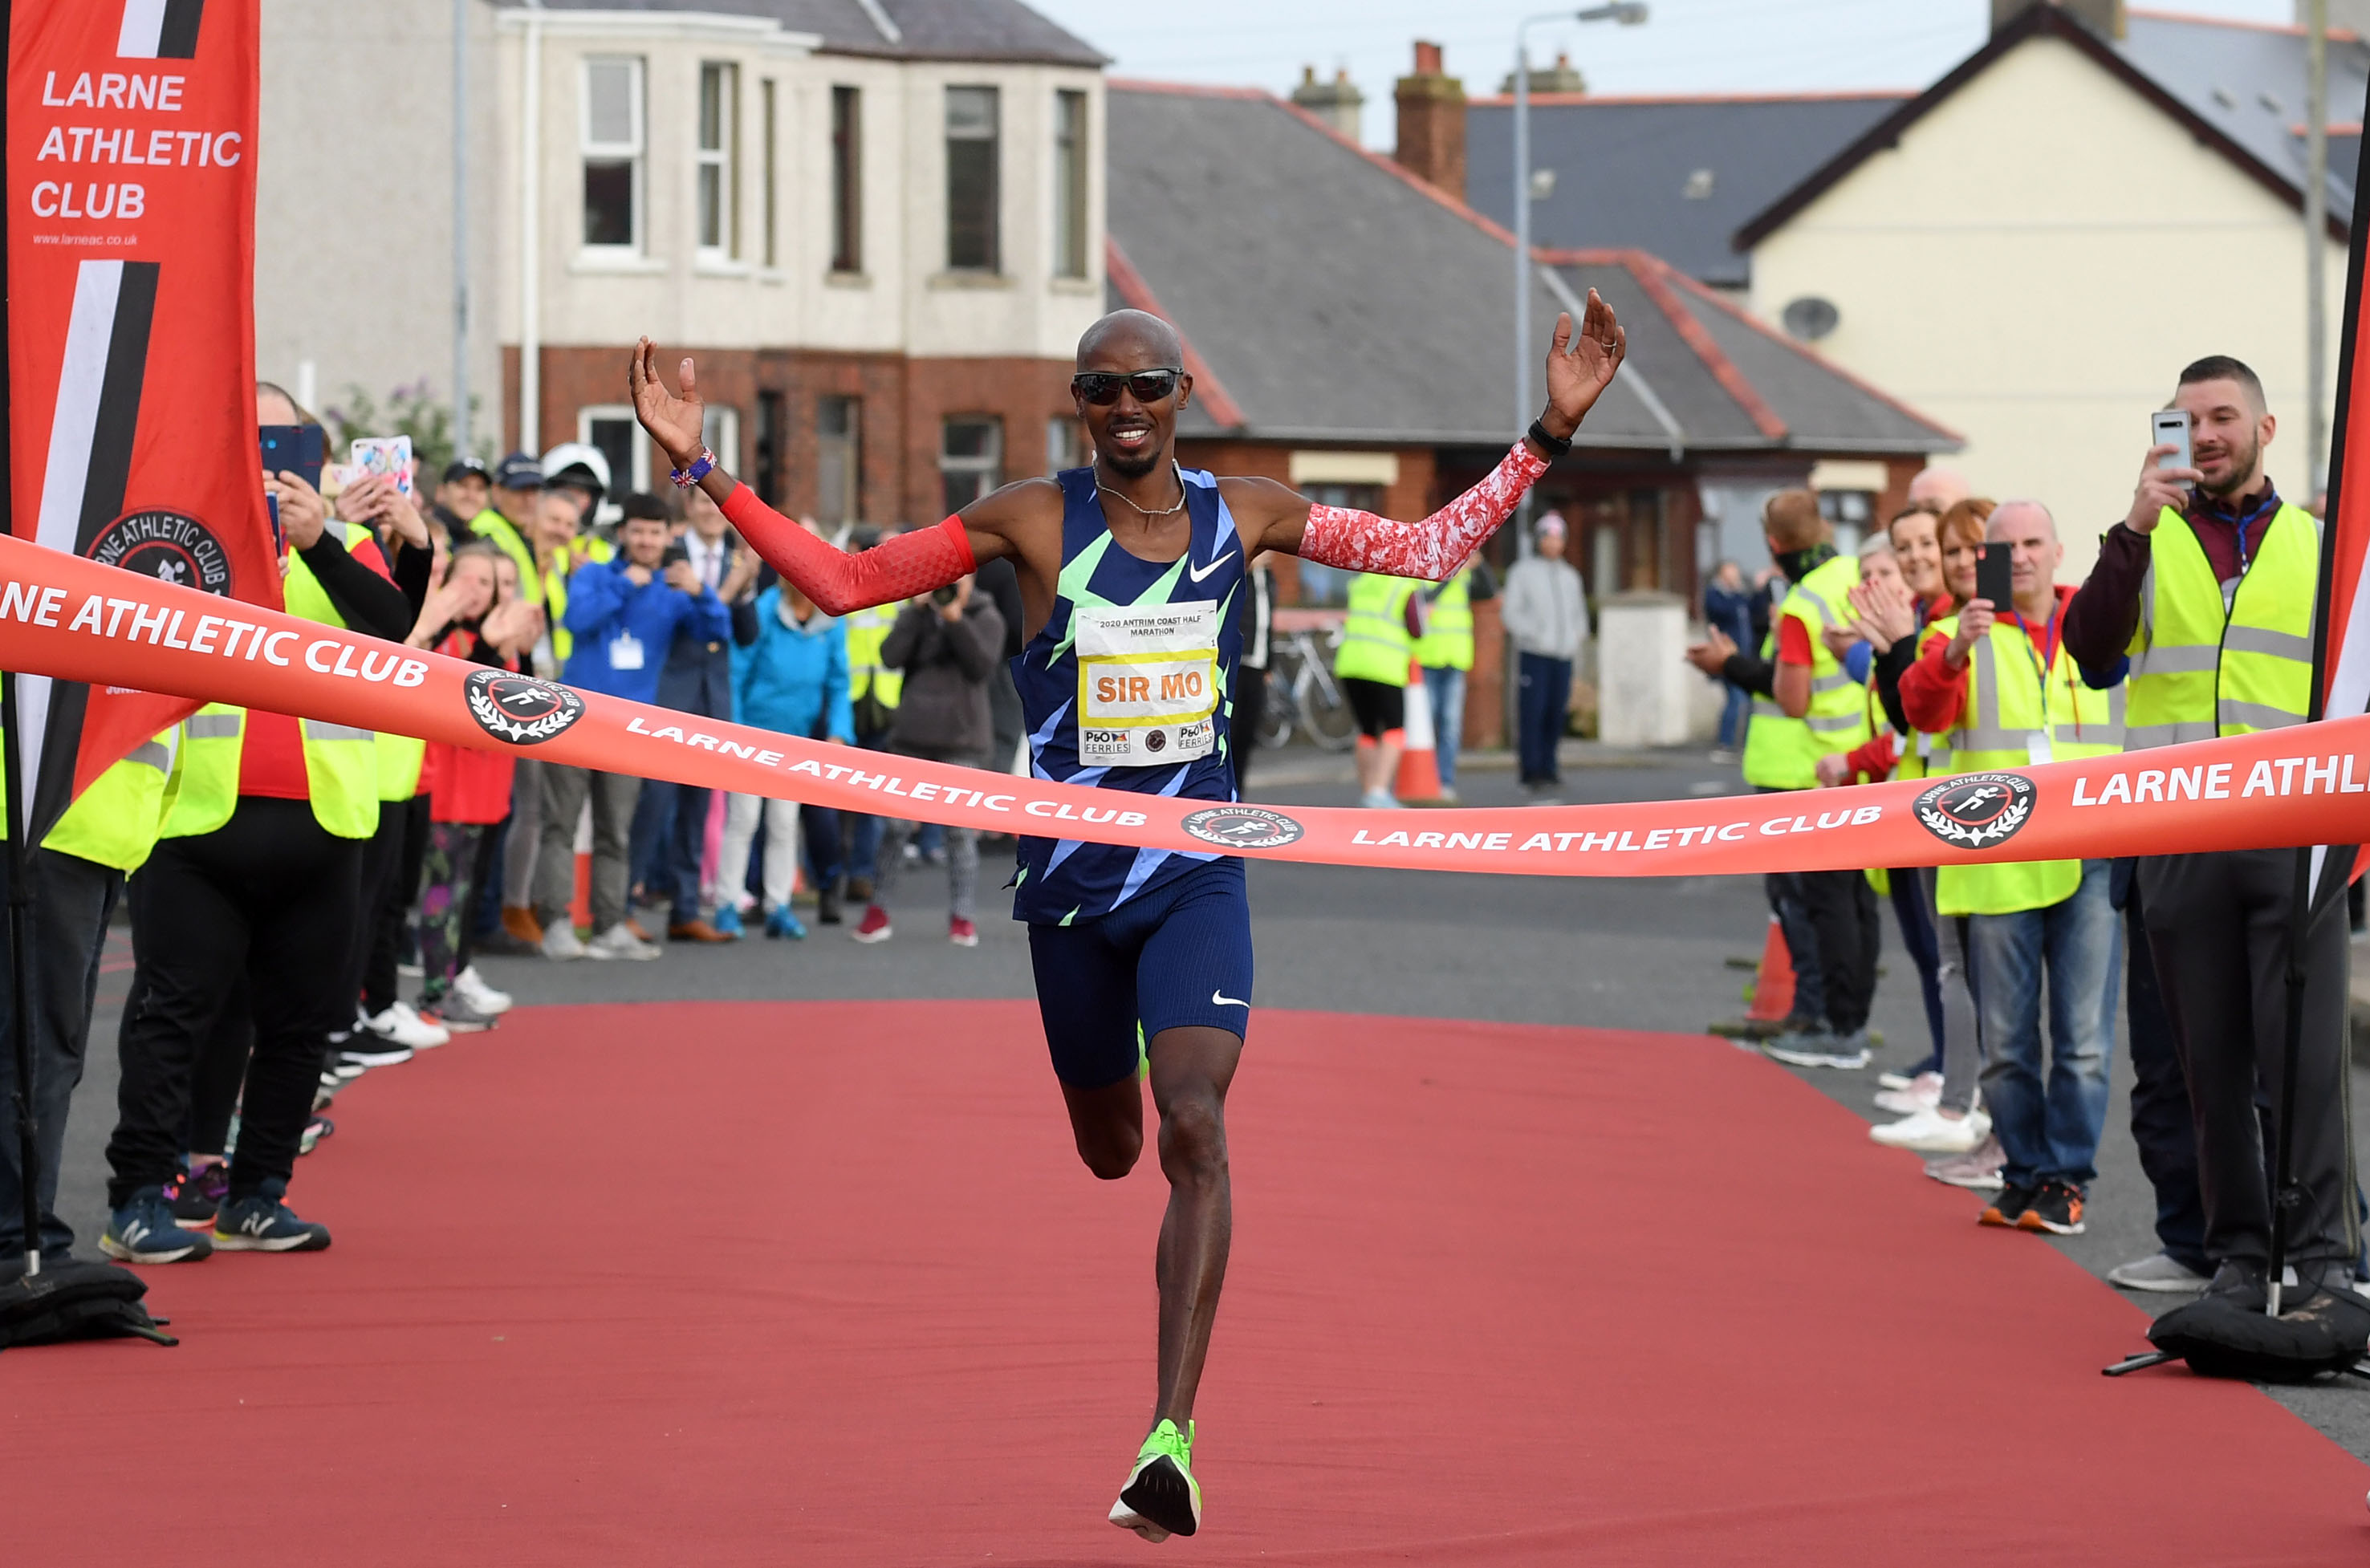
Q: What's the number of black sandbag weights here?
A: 2